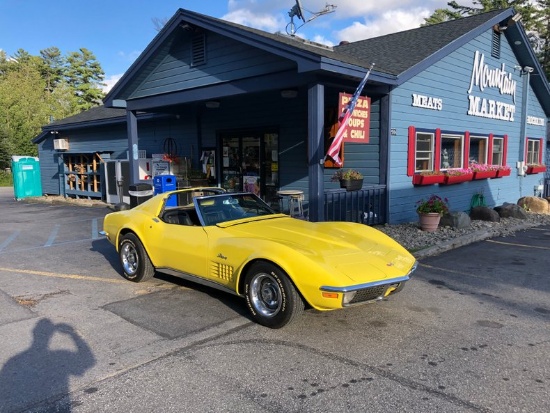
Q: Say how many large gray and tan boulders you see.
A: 4